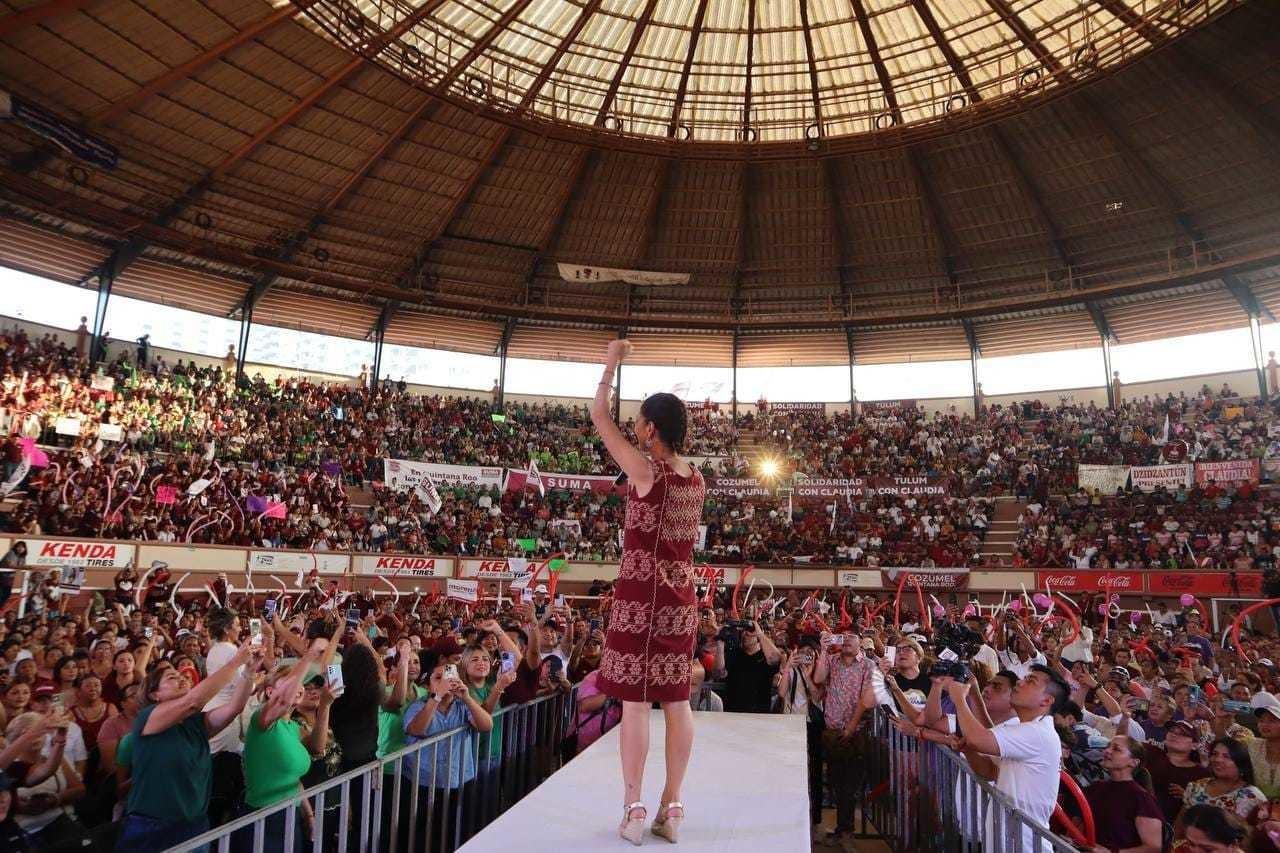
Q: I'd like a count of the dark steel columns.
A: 10